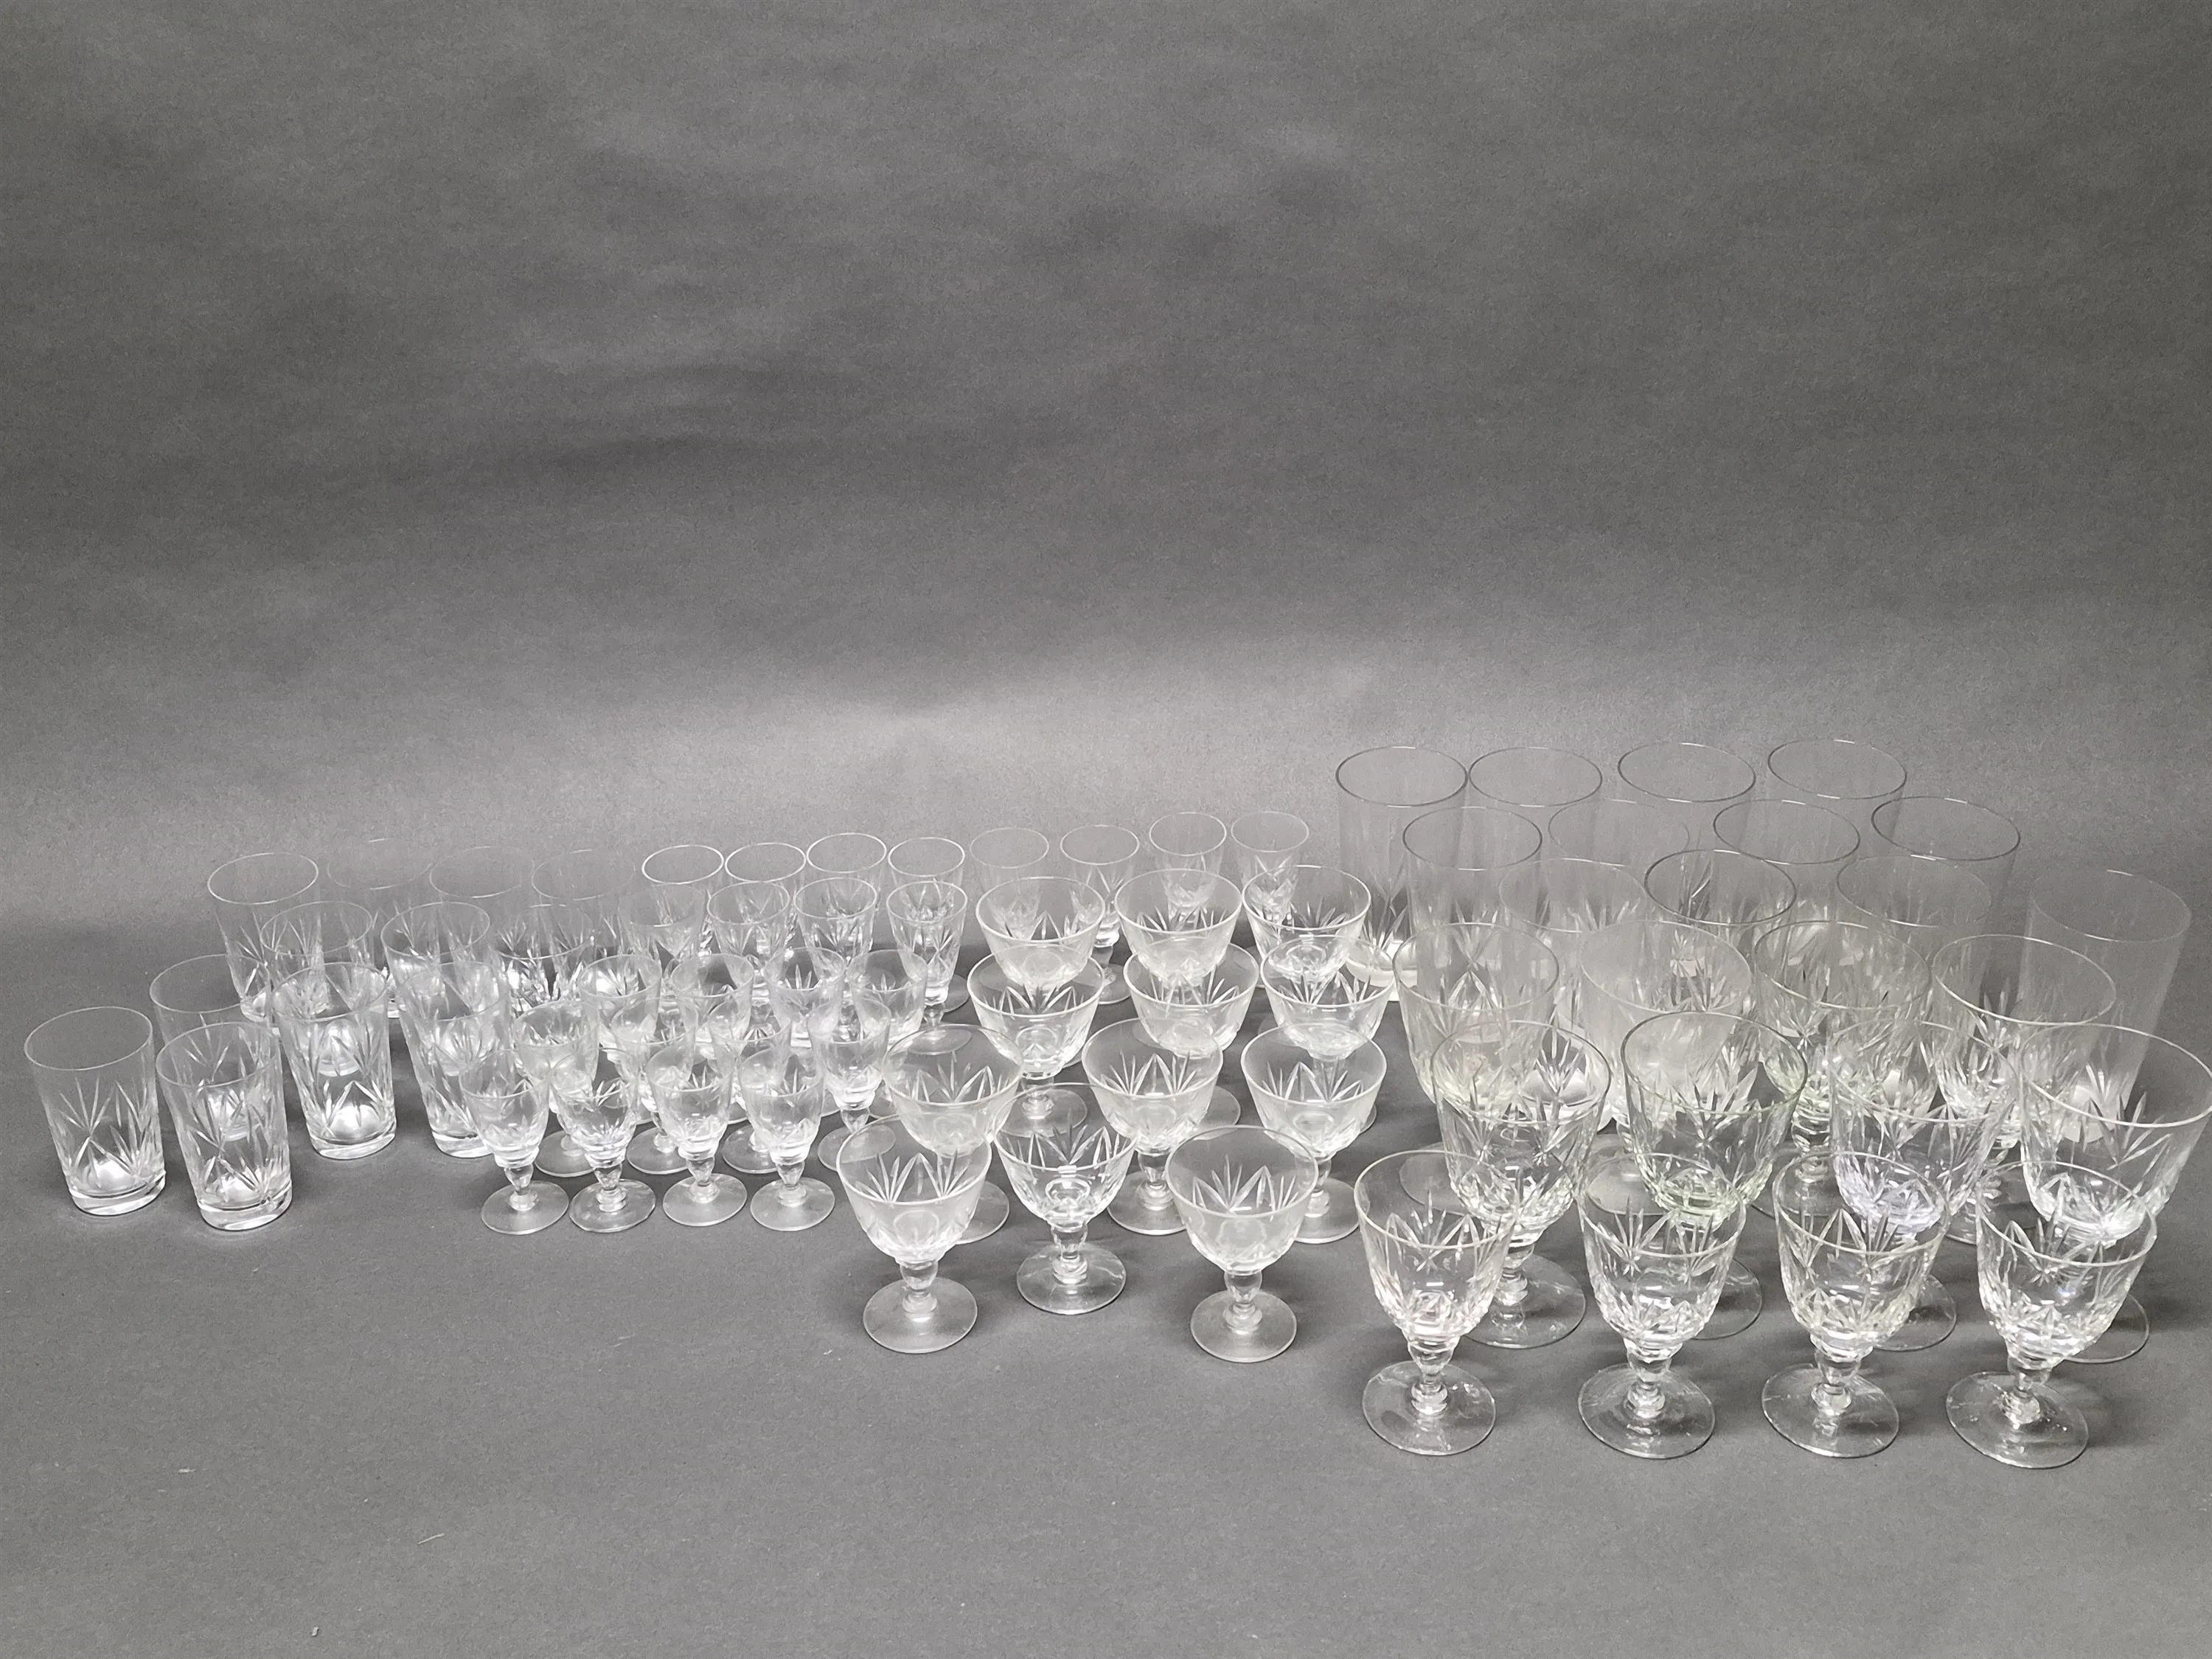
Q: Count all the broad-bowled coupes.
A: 12